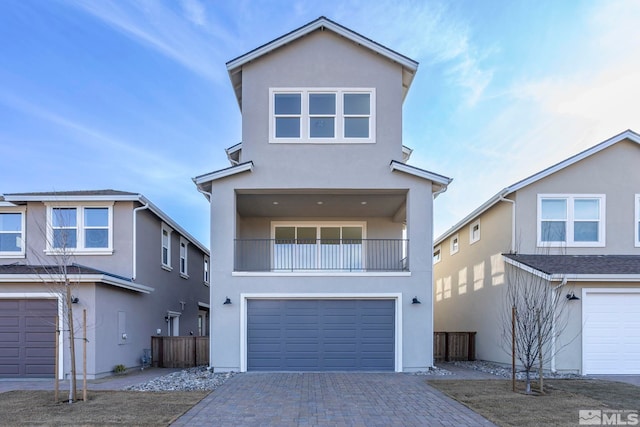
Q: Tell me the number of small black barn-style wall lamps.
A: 4